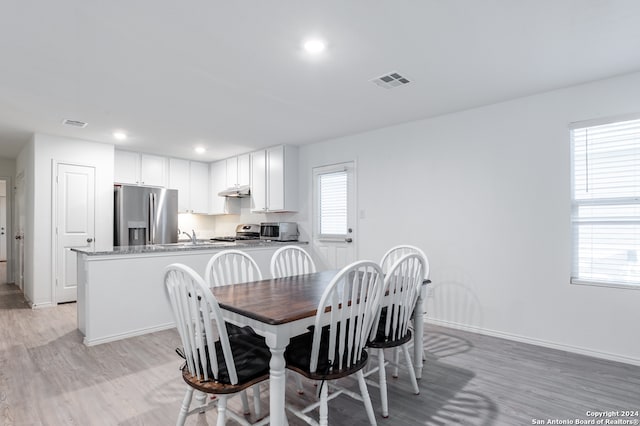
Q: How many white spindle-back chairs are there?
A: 6